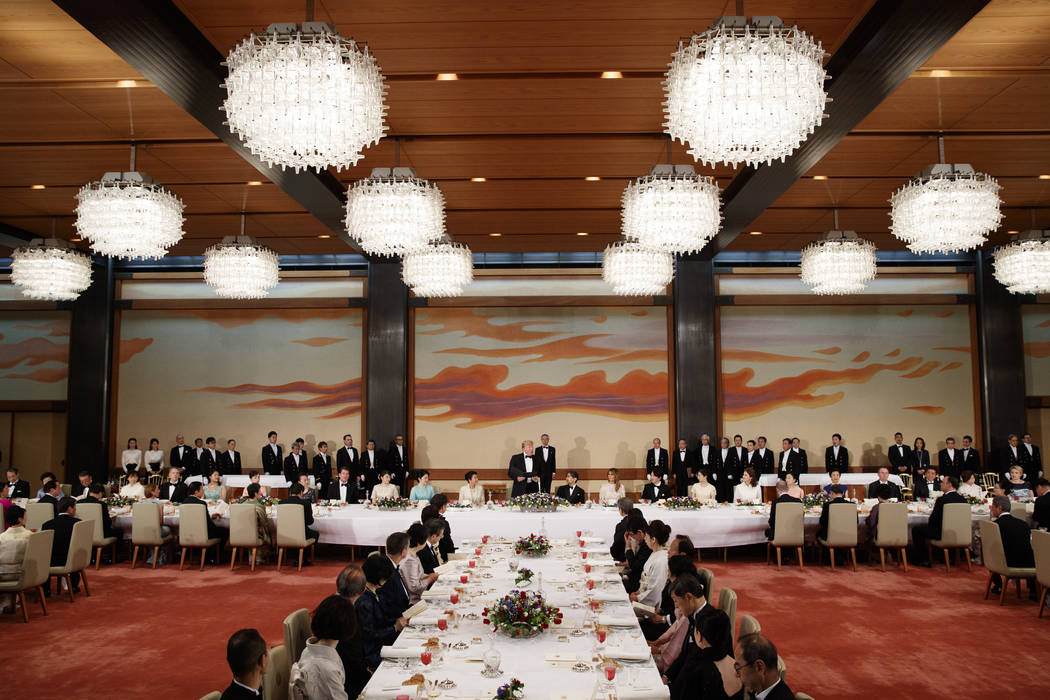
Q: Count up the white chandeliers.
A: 12